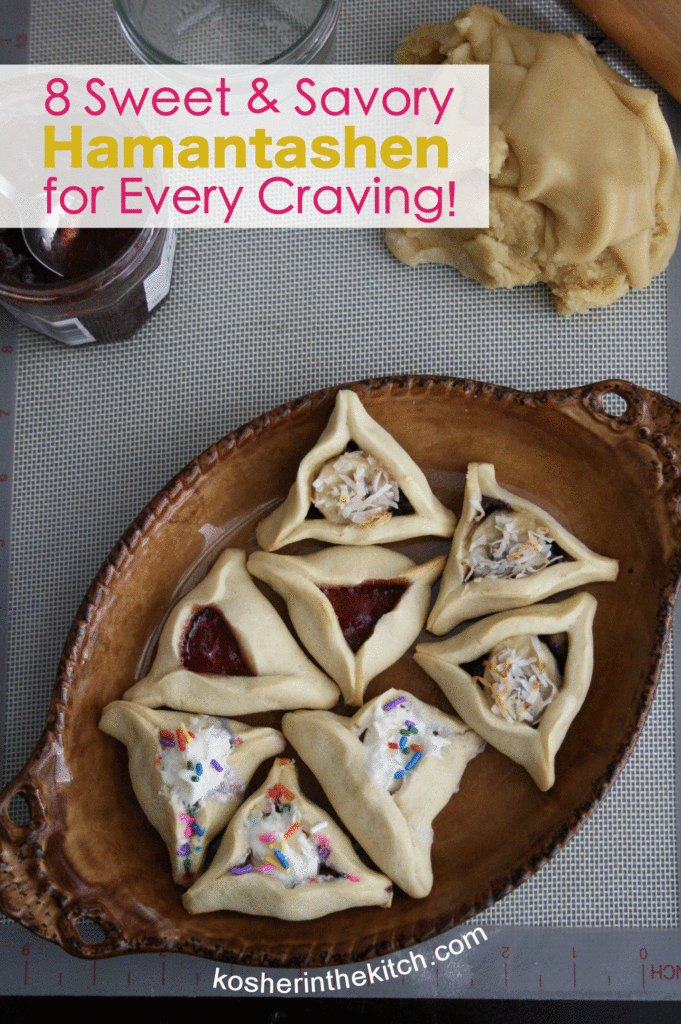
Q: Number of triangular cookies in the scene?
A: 8